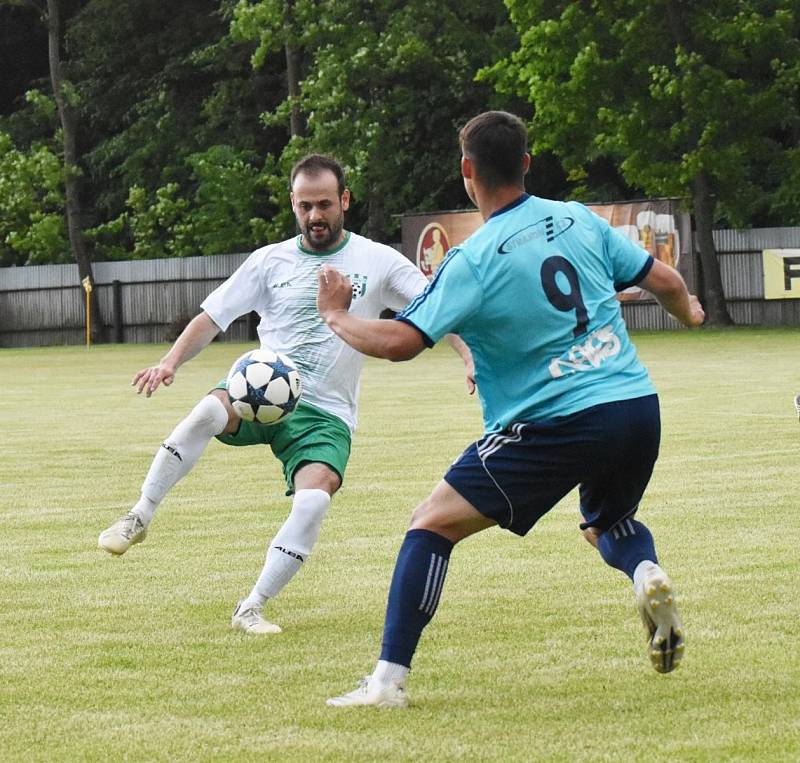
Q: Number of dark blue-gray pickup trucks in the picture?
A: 0